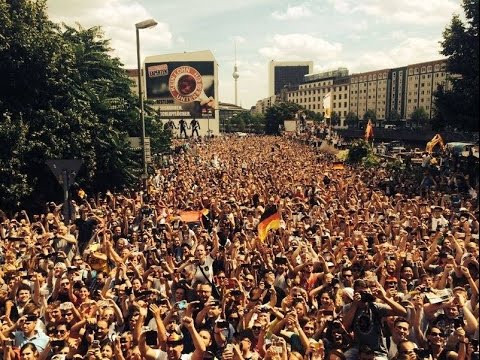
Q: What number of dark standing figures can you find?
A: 3